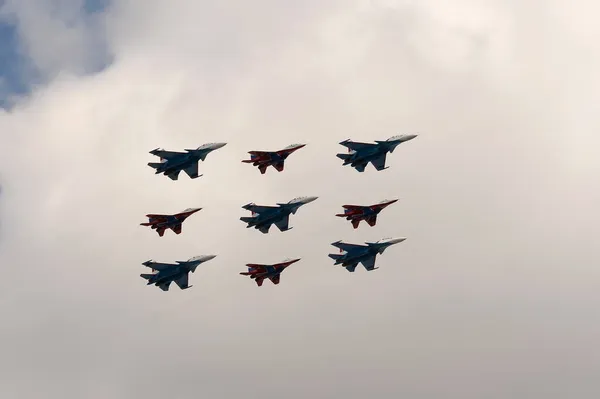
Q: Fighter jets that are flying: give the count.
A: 9